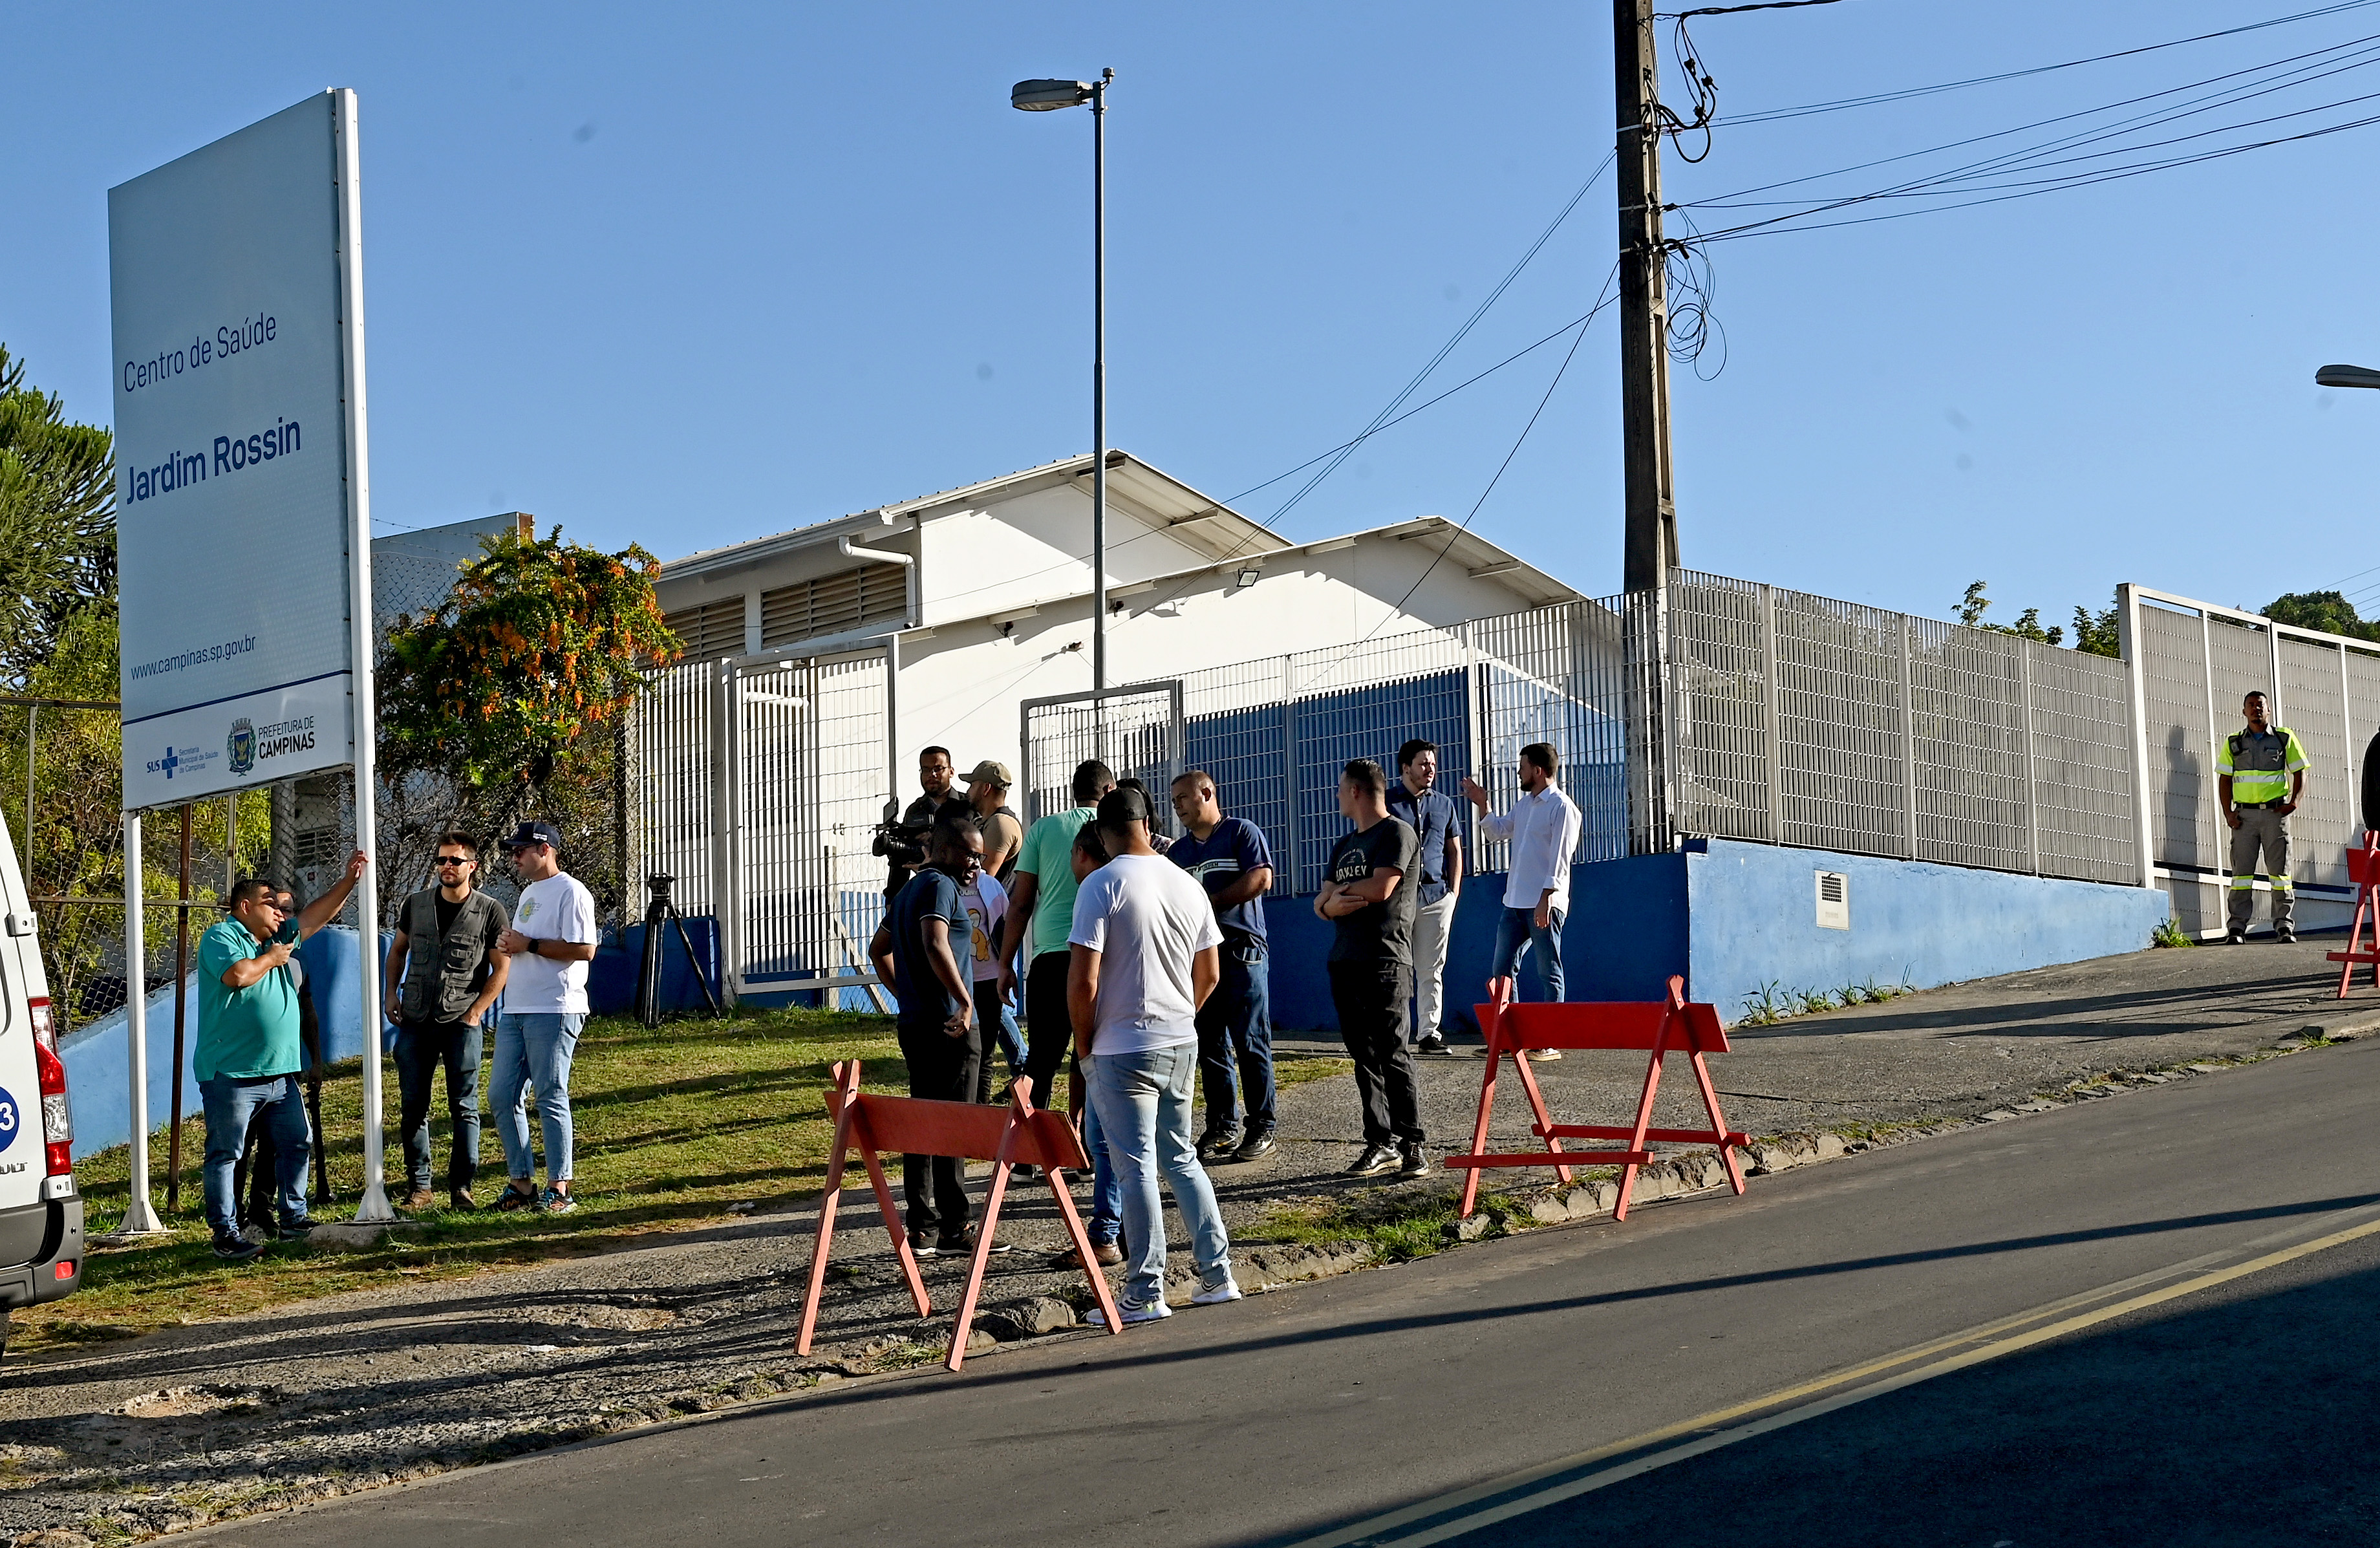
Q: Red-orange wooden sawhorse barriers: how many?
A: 3